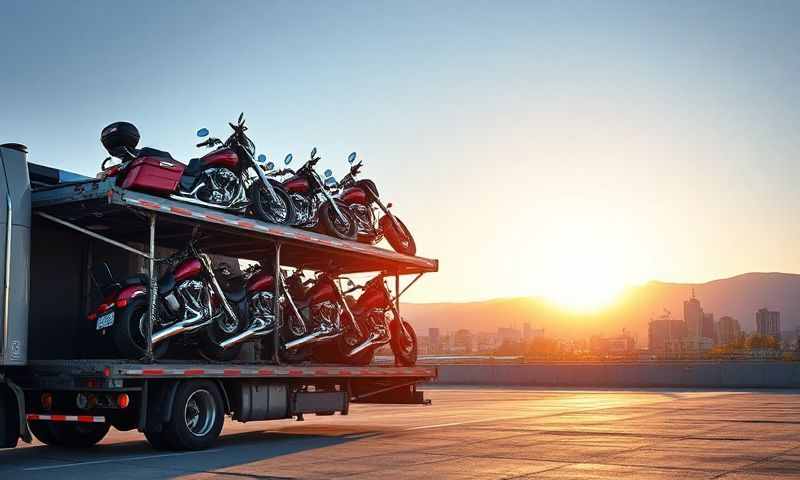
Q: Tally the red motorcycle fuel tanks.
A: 7